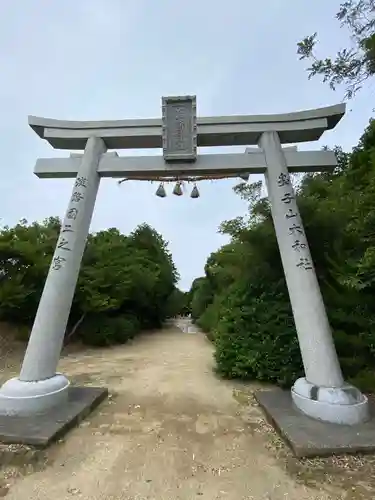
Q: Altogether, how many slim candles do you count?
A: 0